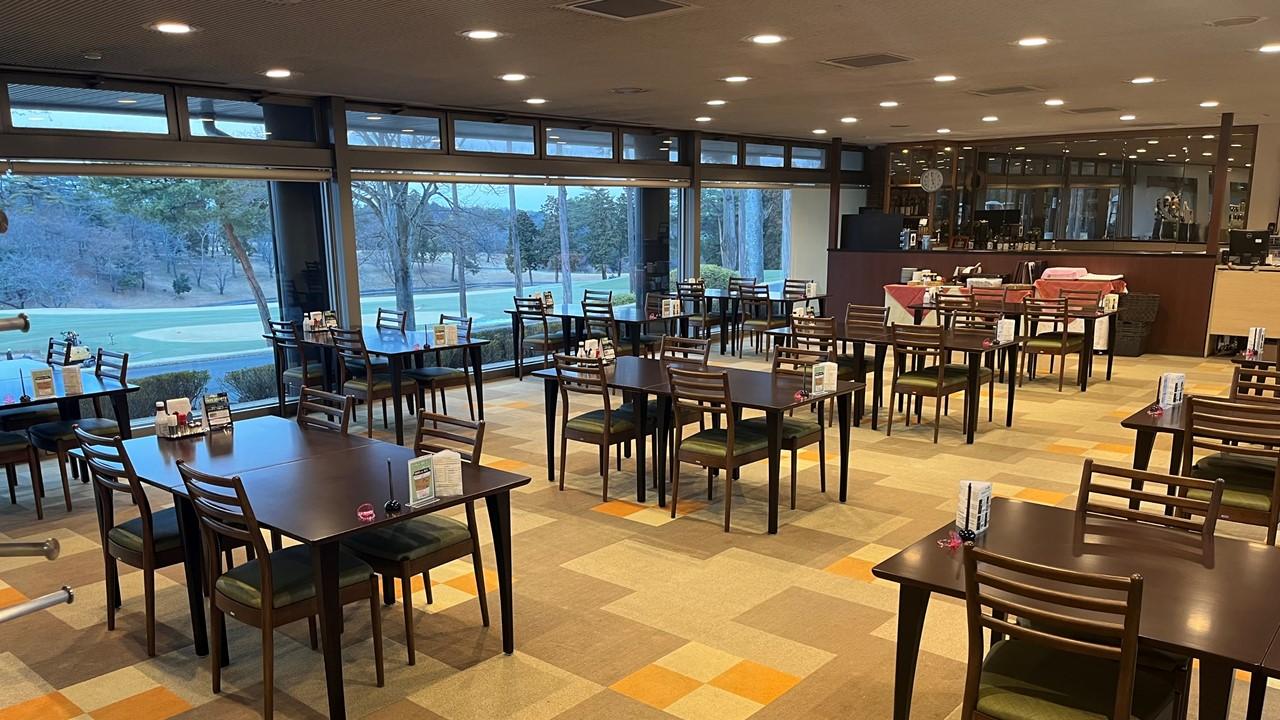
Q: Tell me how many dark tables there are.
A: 11